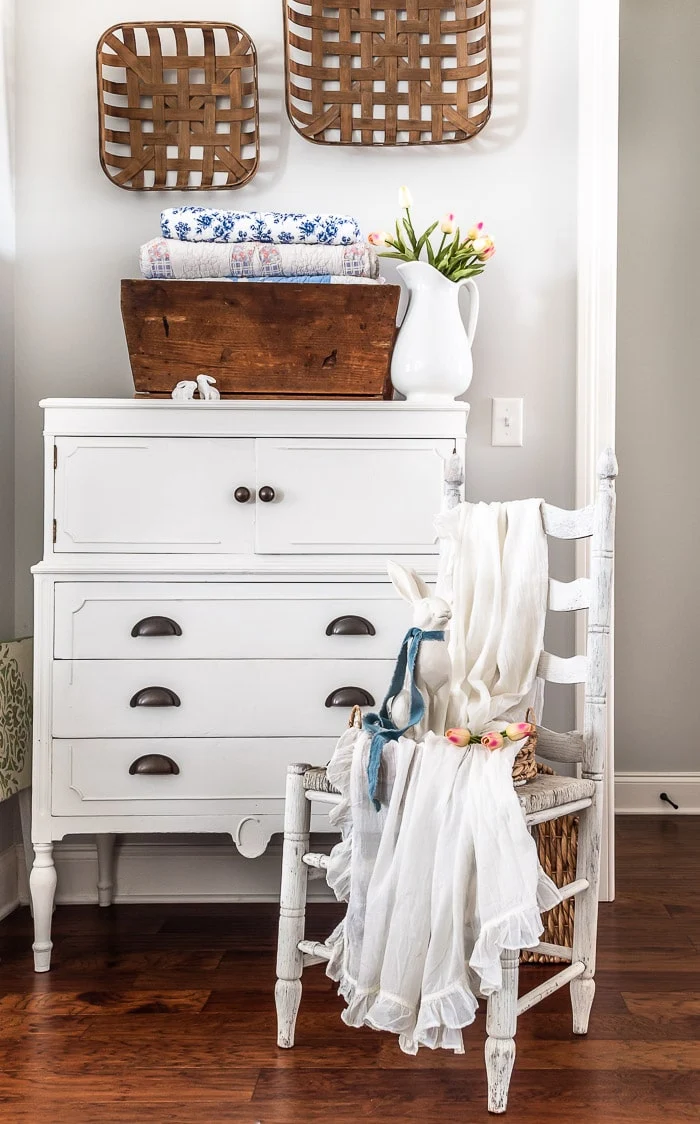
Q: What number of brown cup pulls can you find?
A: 5